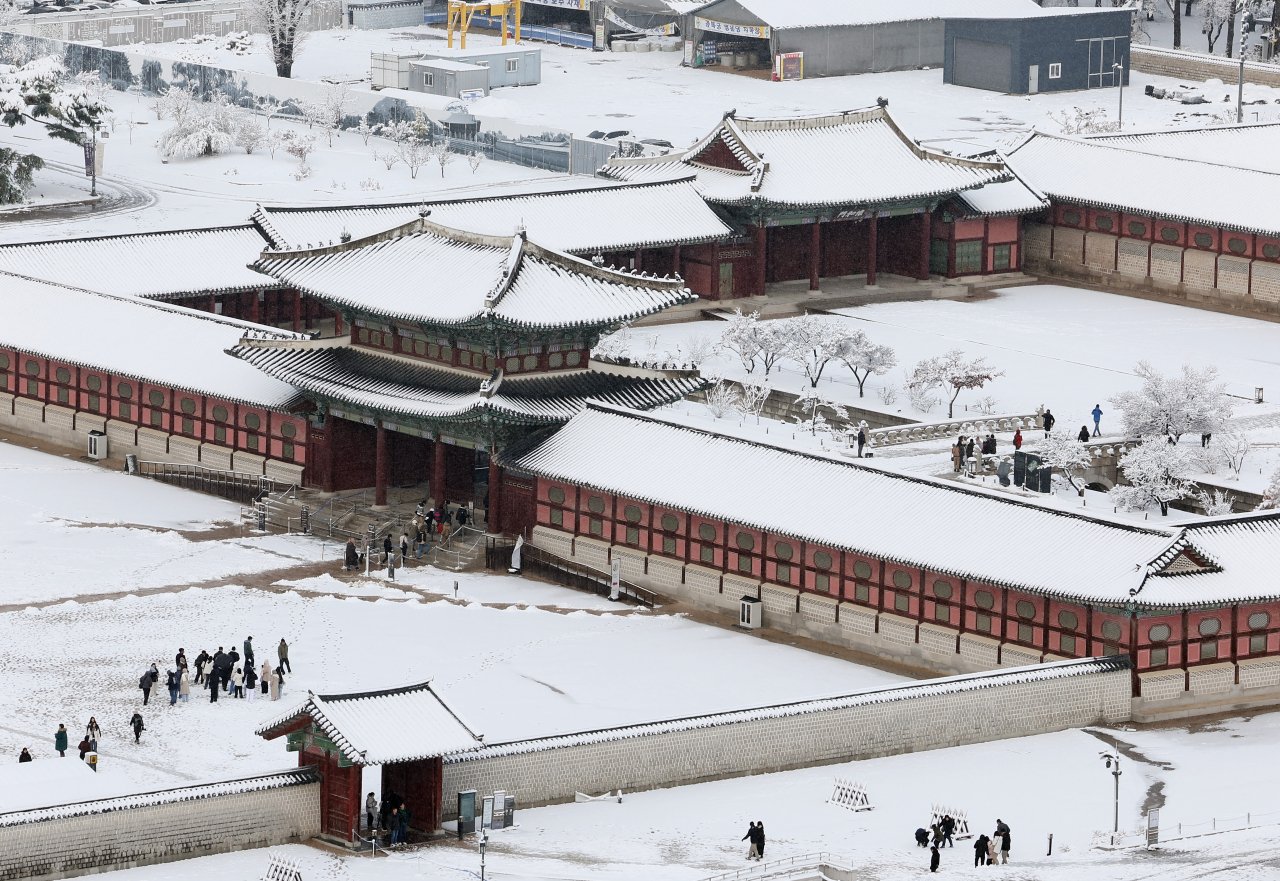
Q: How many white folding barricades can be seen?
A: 3